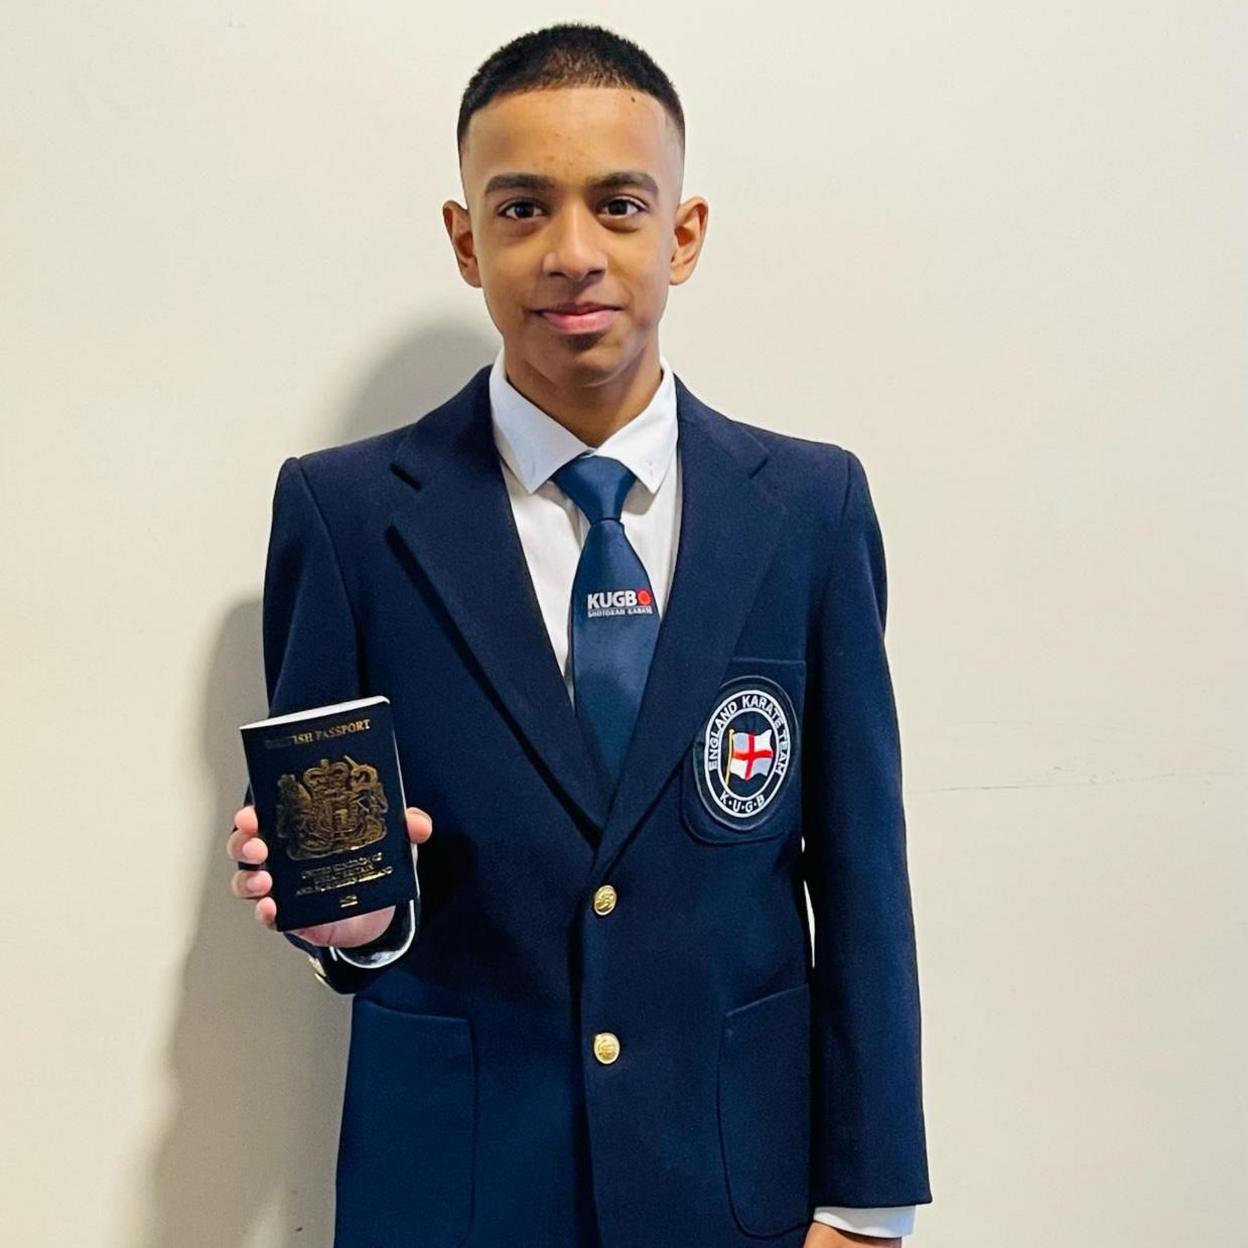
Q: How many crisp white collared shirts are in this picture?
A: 1